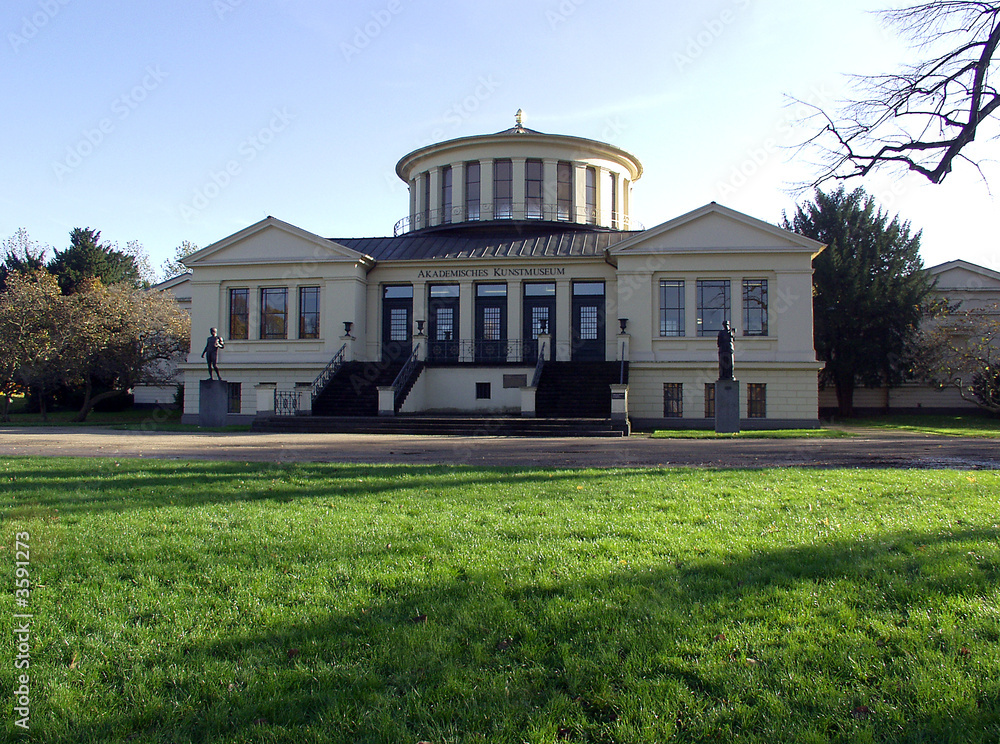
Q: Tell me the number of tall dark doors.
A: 5